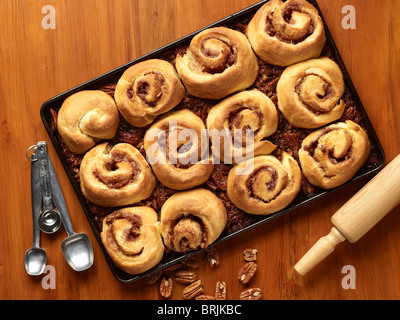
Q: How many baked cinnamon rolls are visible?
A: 12